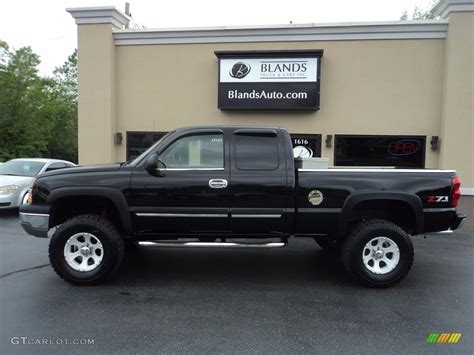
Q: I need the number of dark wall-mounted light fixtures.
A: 3